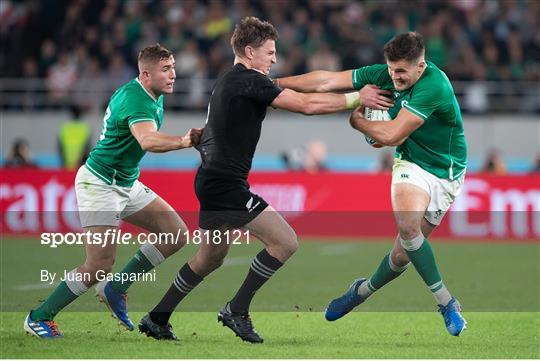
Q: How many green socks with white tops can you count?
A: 4